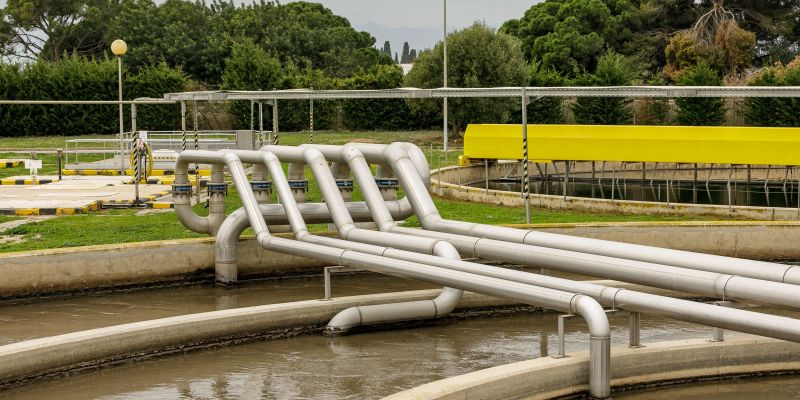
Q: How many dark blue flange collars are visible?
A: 6